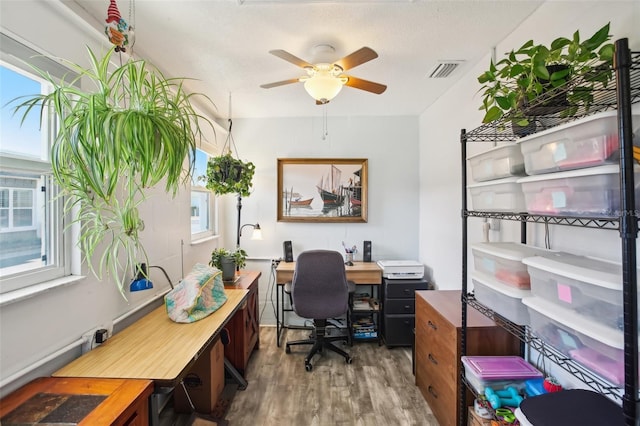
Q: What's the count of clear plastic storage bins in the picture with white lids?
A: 8